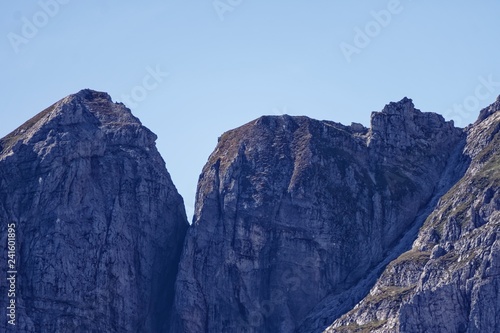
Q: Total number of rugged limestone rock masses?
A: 3